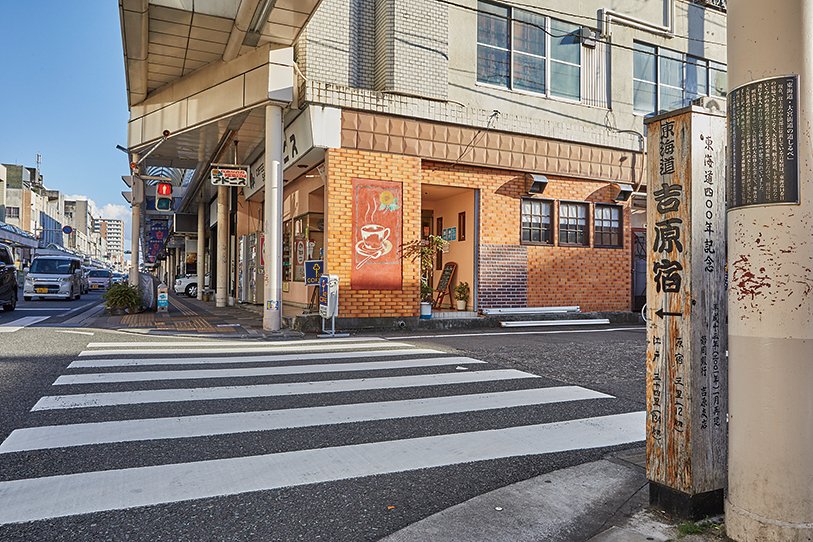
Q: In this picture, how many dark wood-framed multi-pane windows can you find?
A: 3